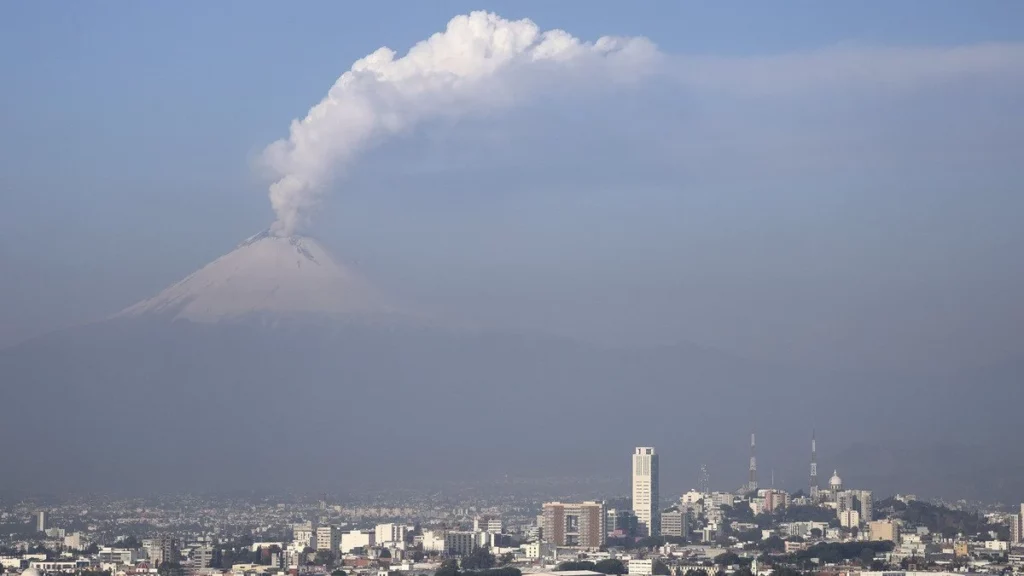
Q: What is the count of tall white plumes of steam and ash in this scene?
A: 1